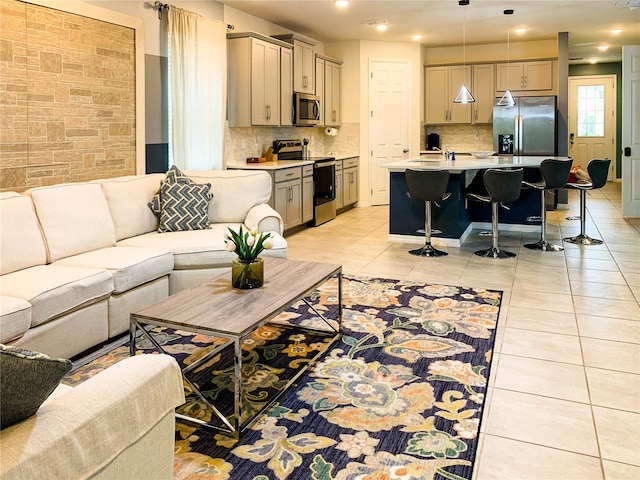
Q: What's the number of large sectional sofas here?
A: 1